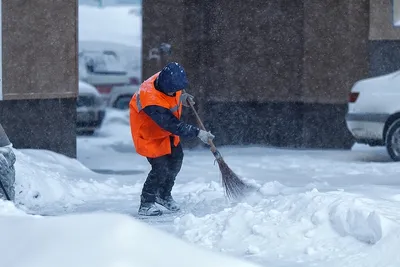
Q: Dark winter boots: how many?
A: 2